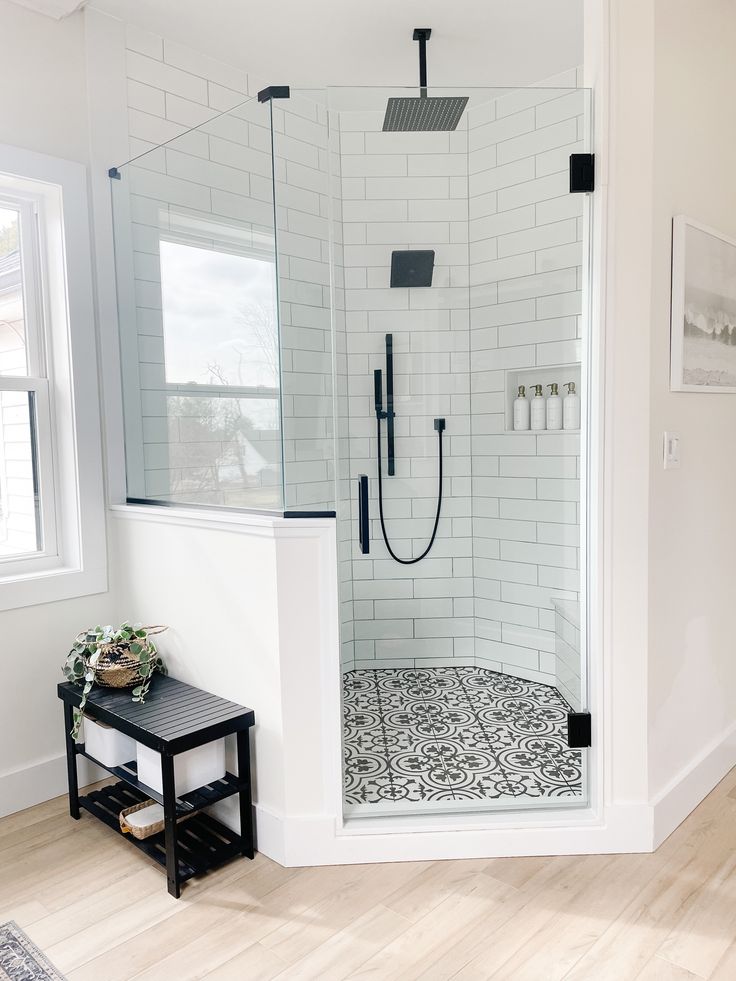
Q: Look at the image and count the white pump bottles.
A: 4